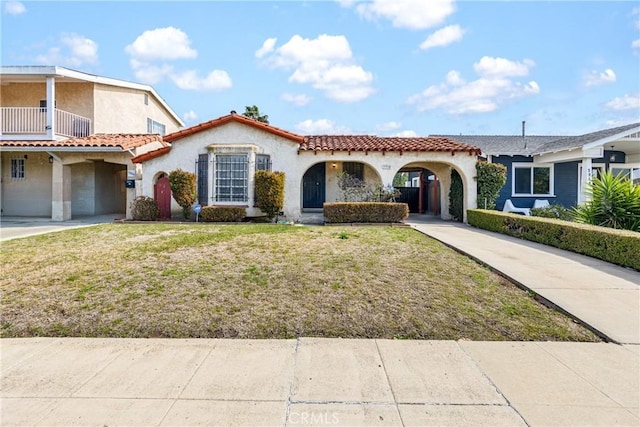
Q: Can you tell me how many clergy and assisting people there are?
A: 0